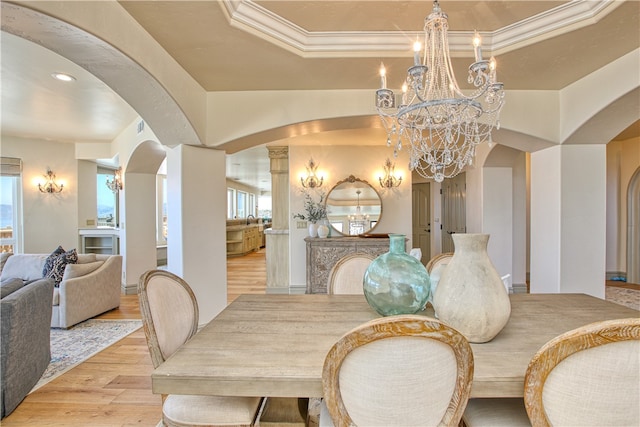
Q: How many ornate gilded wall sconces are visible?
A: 4